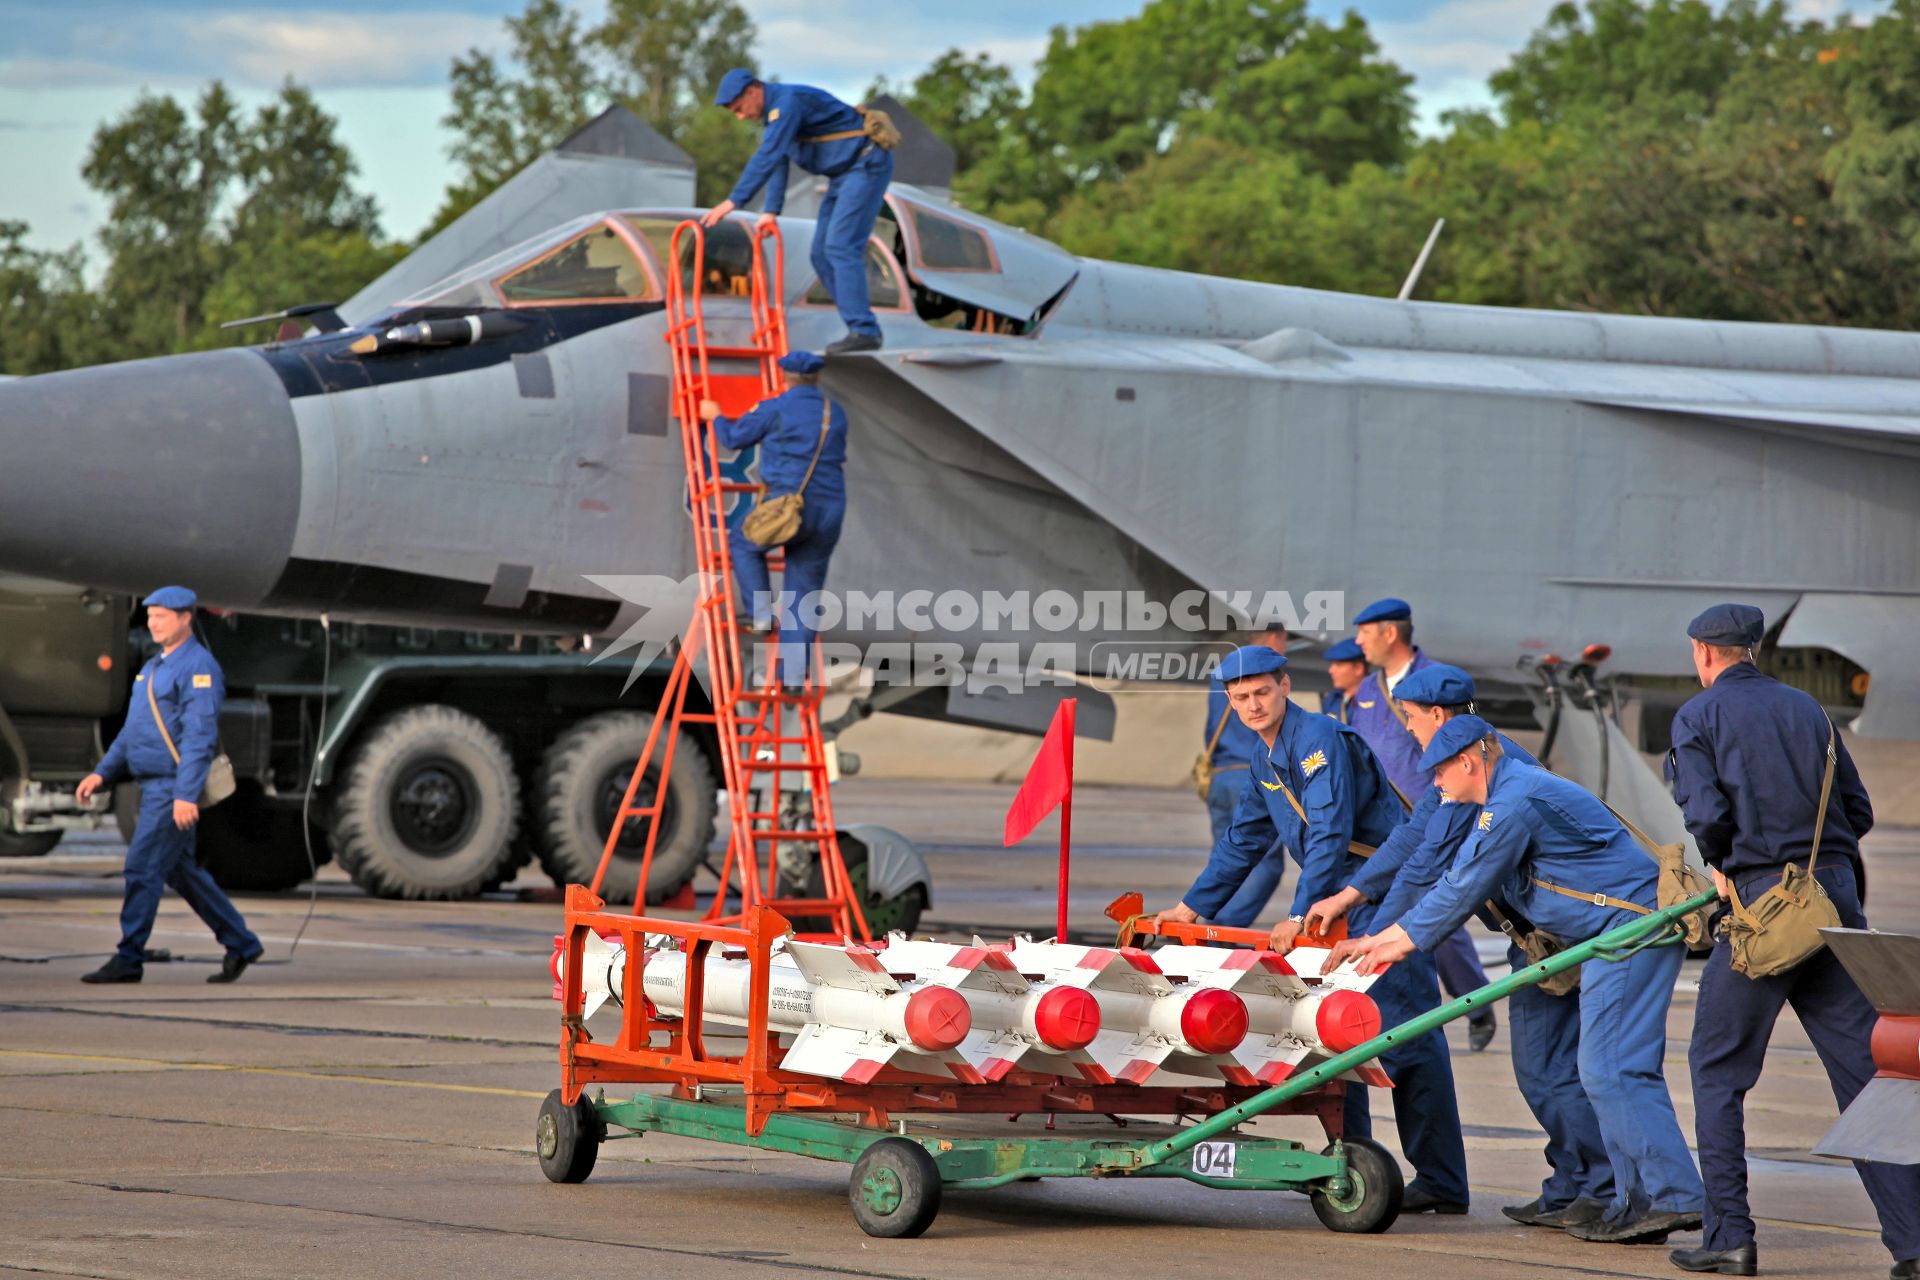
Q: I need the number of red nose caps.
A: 4